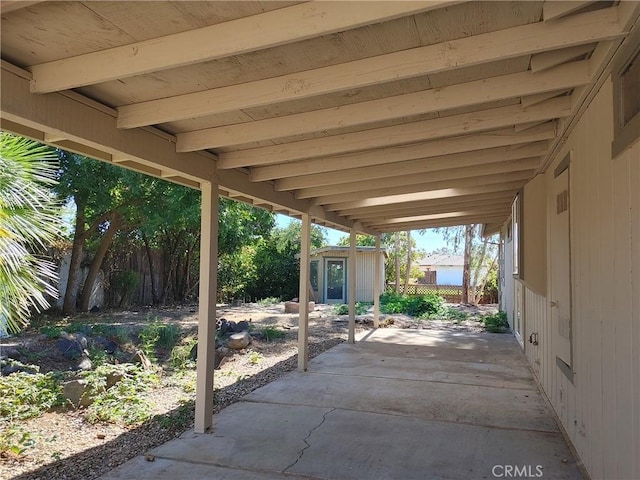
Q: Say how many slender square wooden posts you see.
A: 4